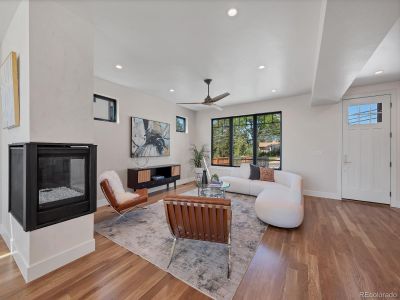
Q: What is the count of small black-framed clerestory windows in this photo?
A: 2